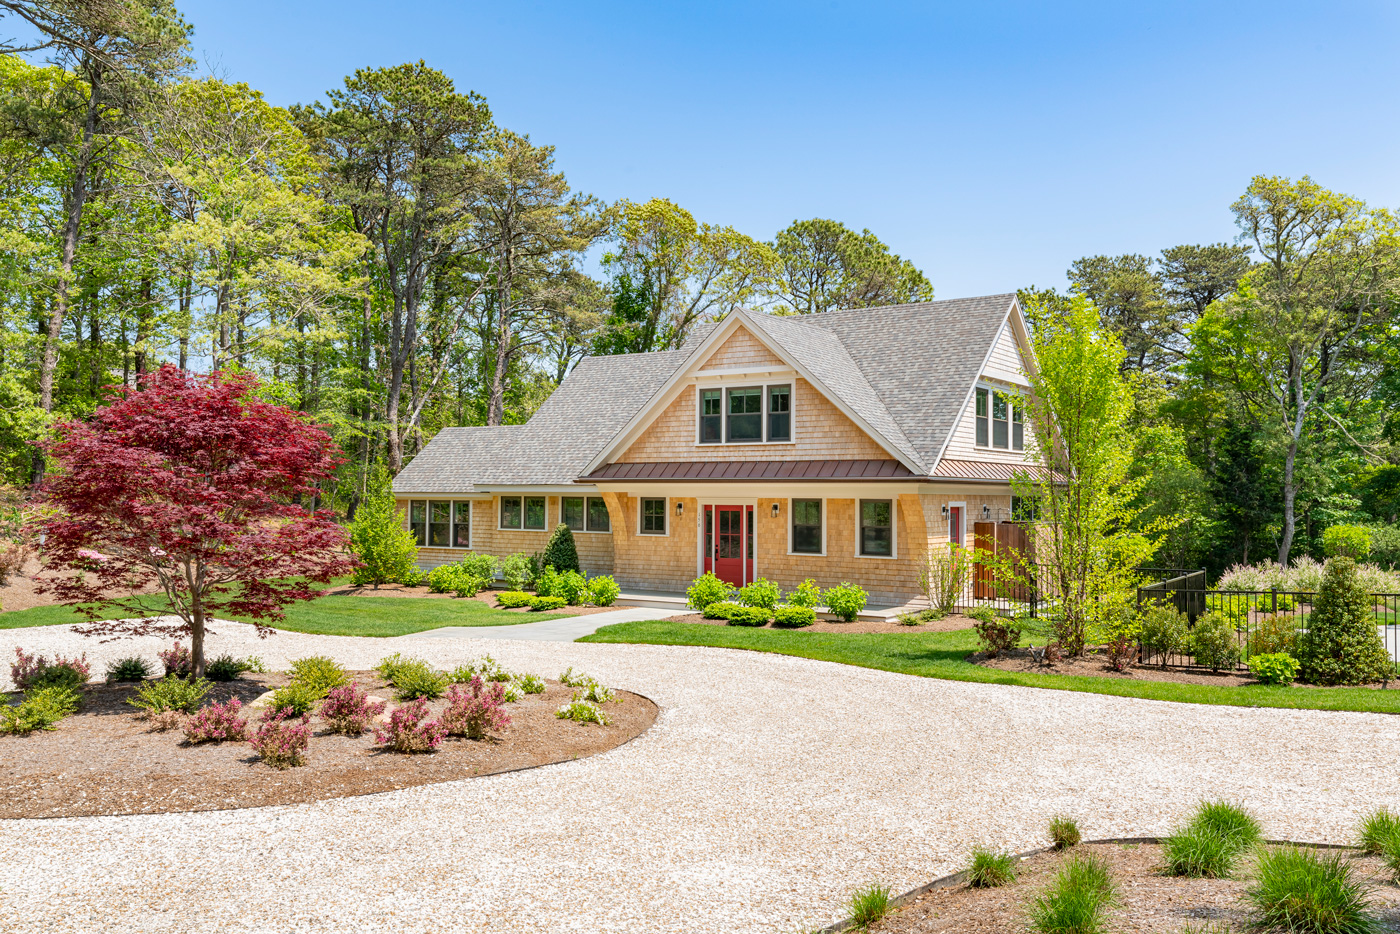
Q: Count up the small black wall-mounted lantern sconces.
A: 4